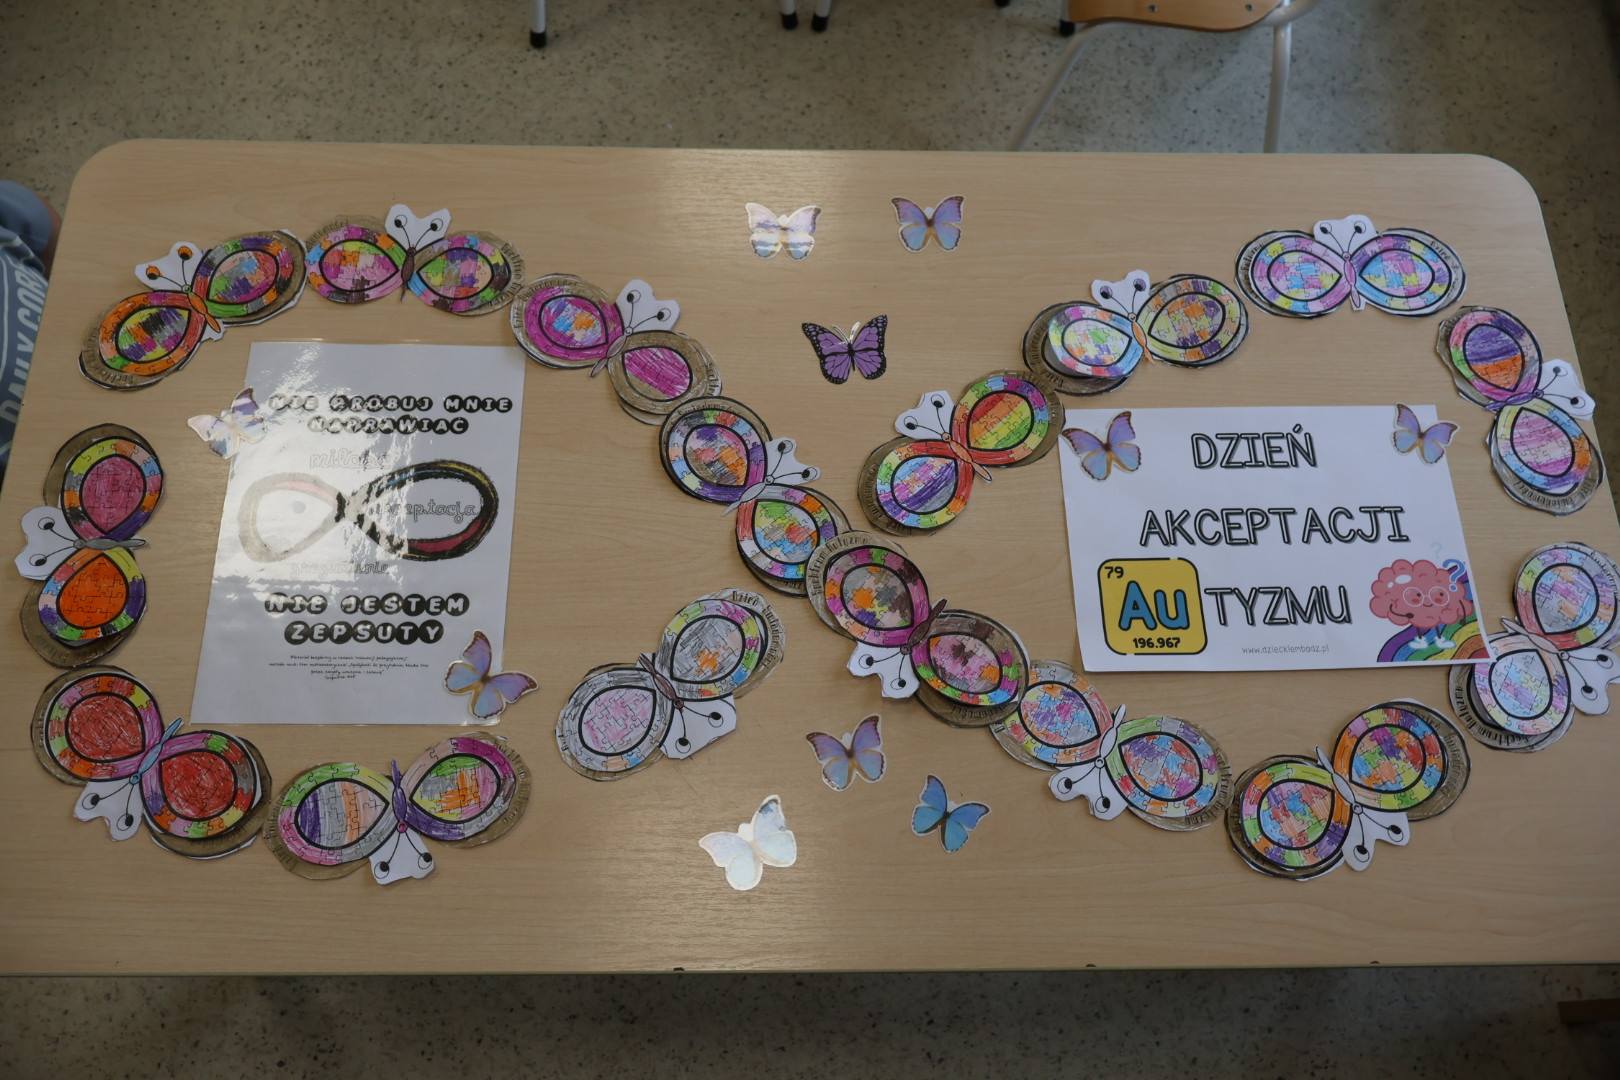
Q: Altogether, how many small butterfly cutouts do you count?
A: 10